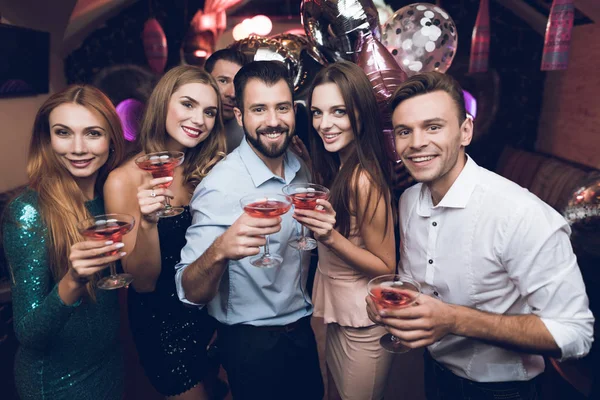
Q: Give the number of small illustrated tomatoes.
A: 0